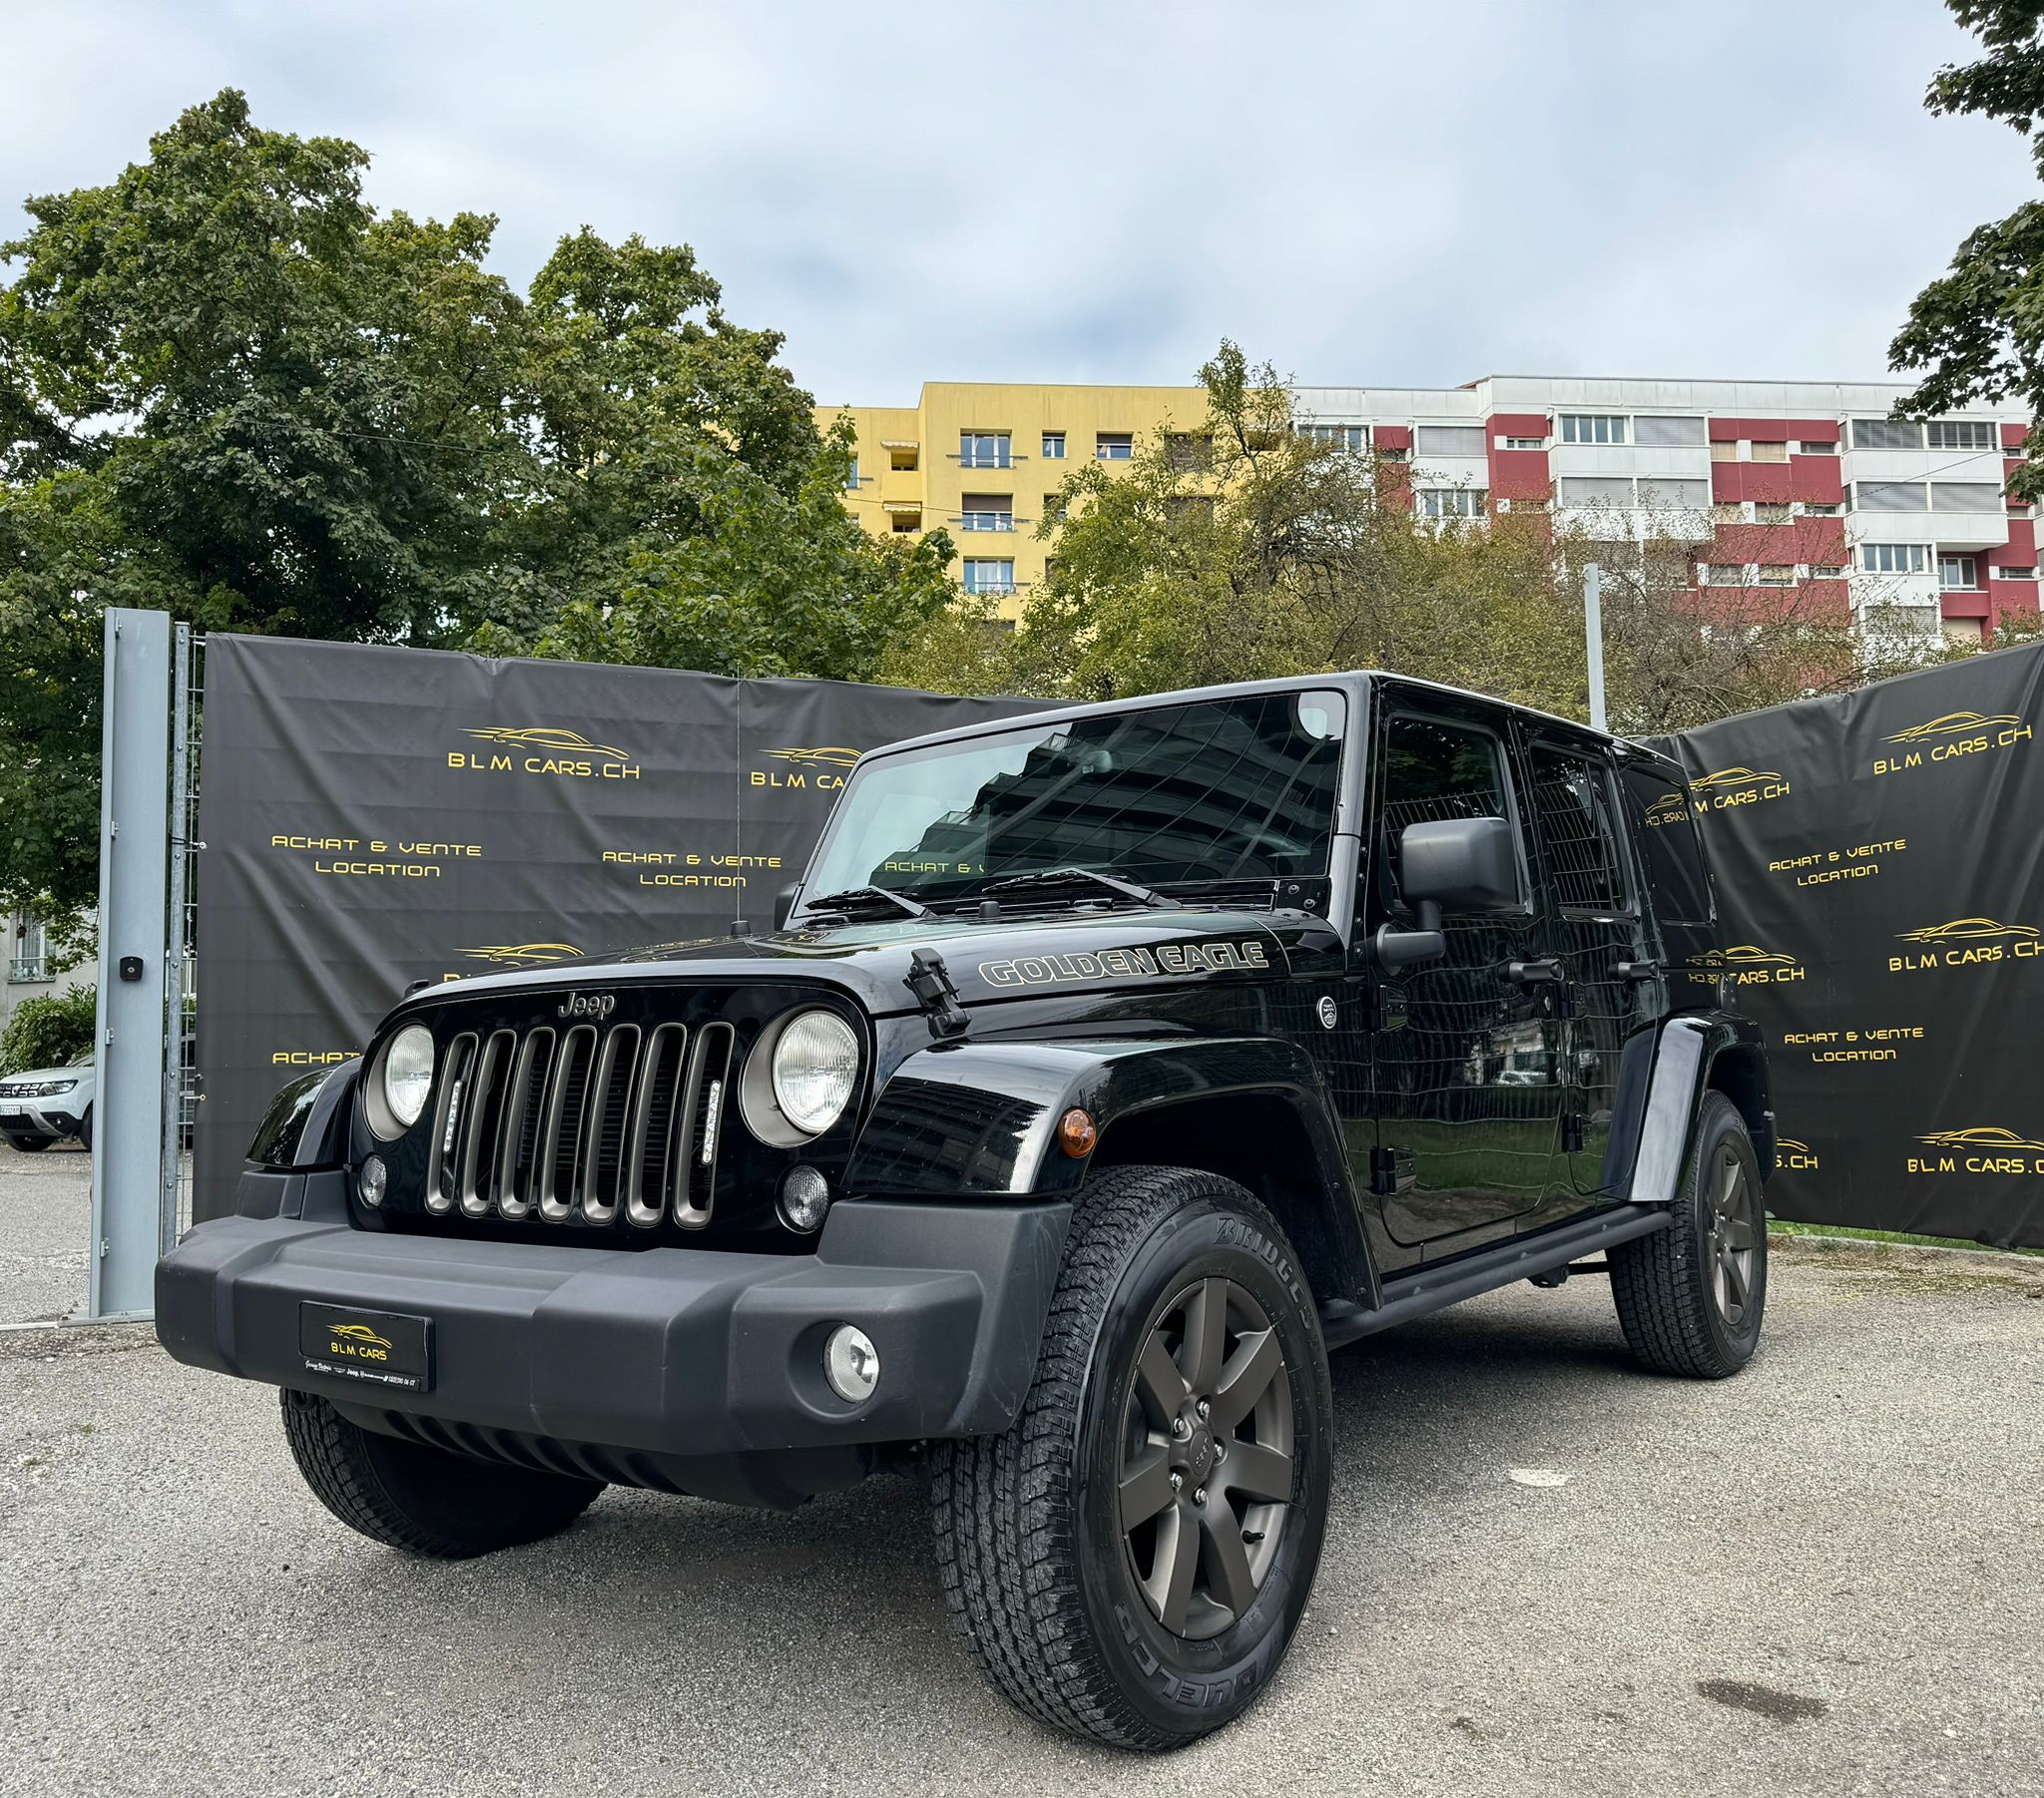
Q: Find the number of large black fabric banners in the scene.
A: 2